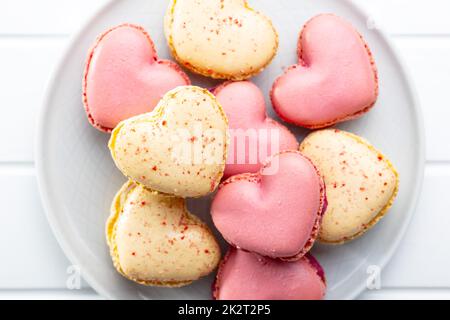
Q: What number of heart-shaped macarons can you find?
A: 9